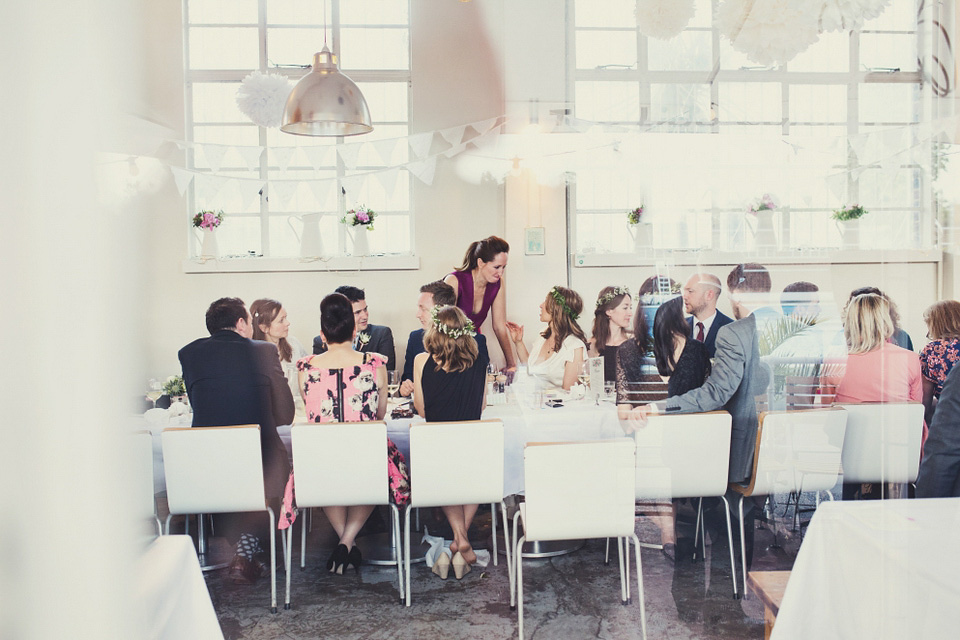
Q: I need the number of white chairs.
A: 8